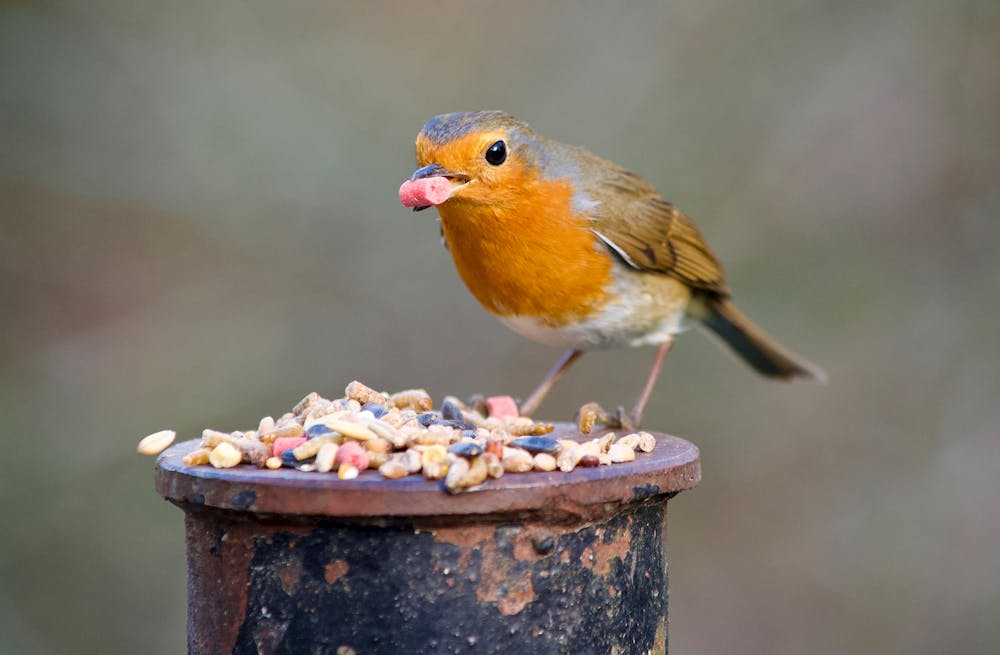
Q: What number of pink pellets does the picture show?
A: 4